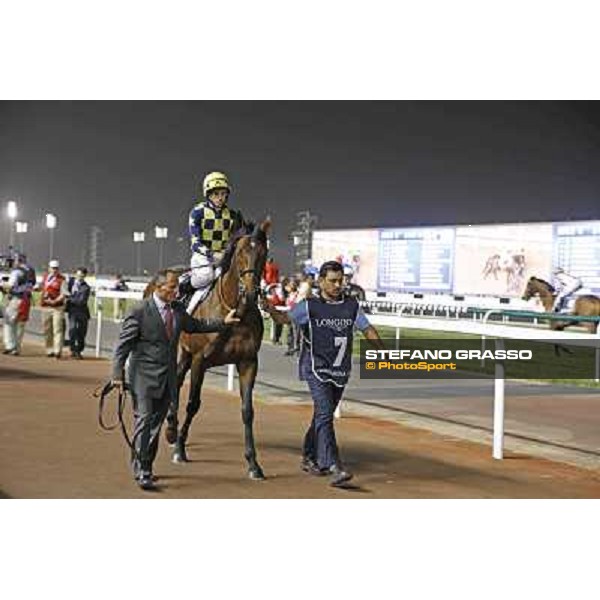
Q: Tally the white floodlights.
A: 5